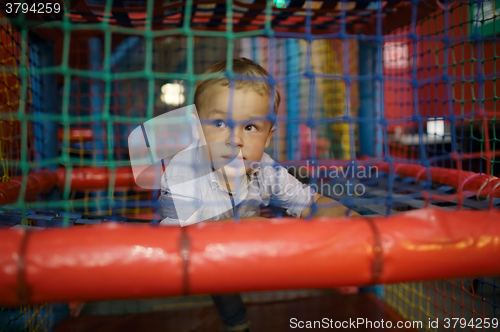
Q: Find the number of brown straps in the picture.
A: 3